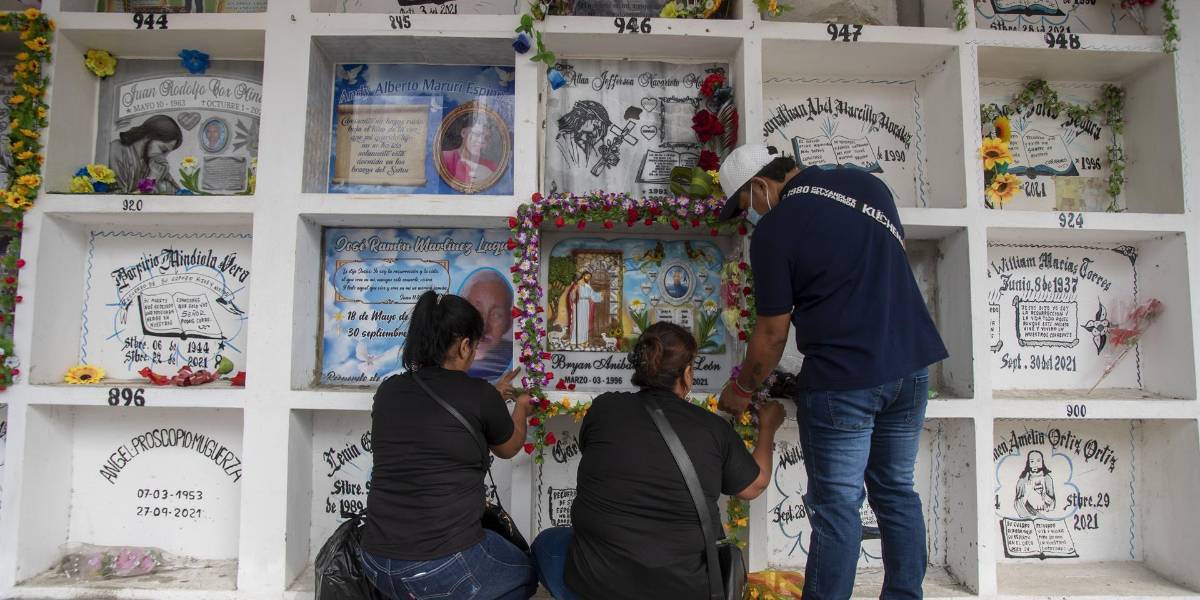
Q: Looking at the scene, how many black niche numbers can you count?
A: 9